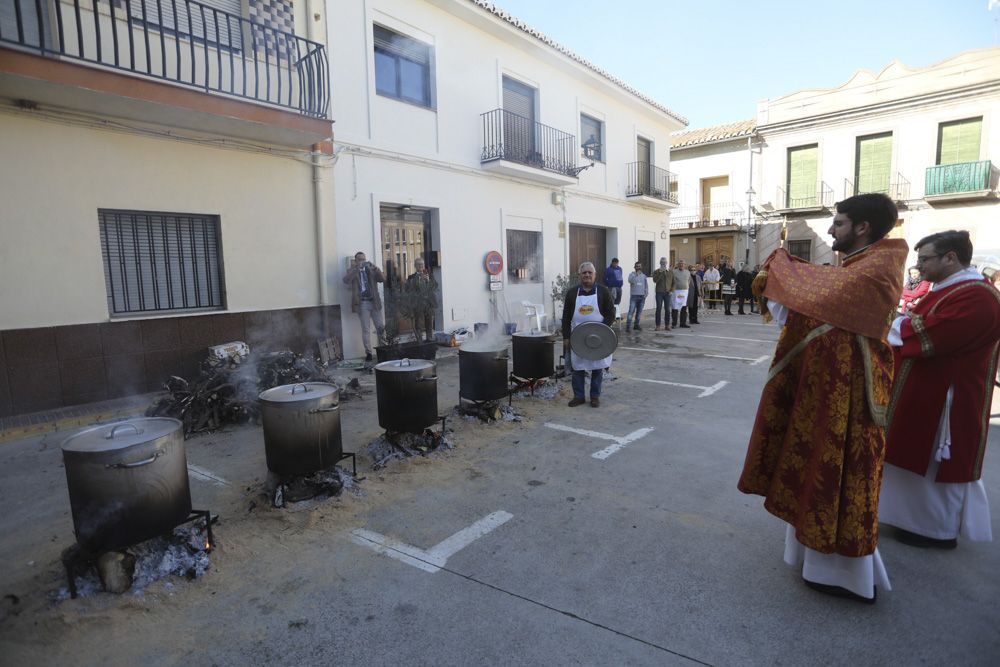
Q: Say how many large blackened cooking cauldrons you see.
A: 5